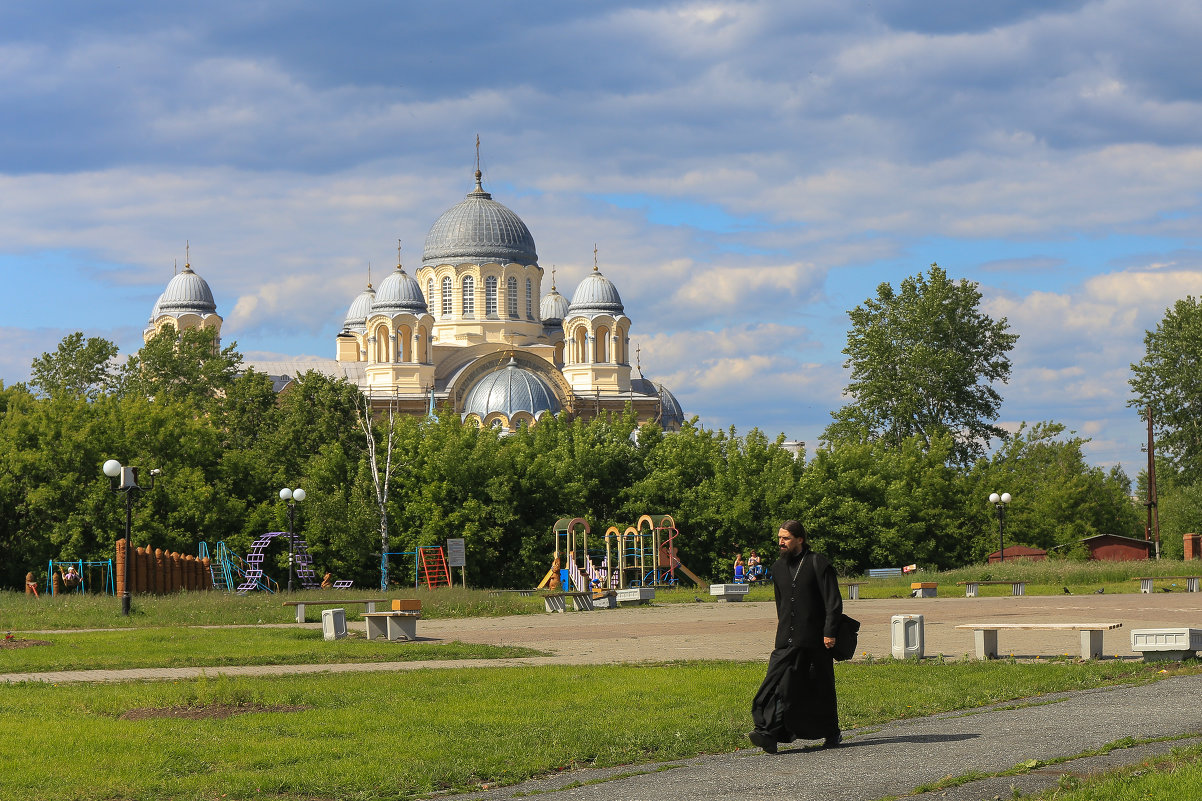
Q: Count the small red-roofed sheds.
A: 2